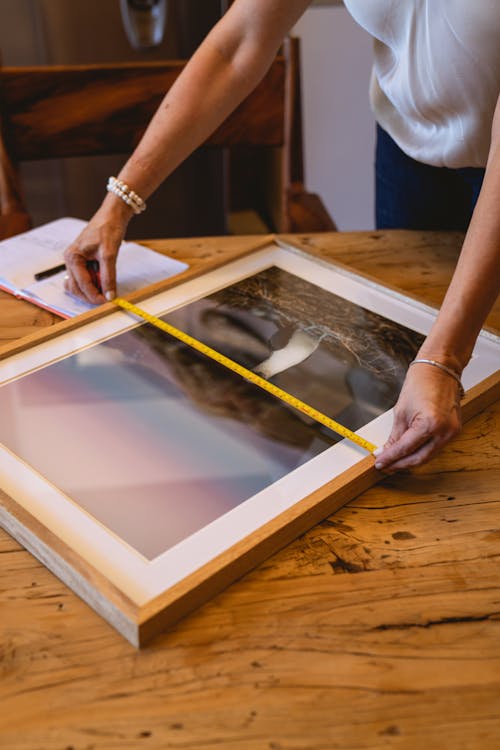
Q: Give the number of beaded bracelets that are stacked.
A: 2